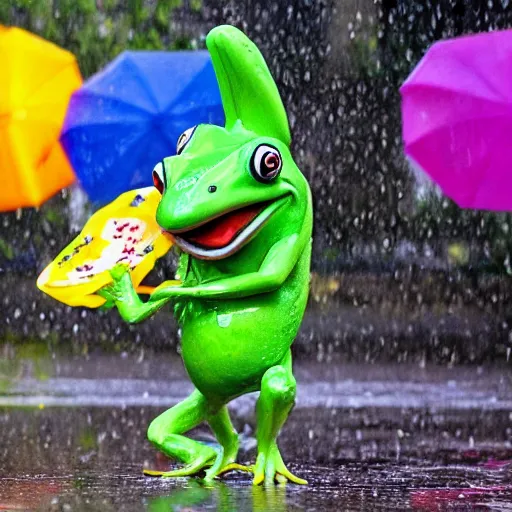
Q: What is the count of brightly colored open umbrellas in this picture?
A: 3